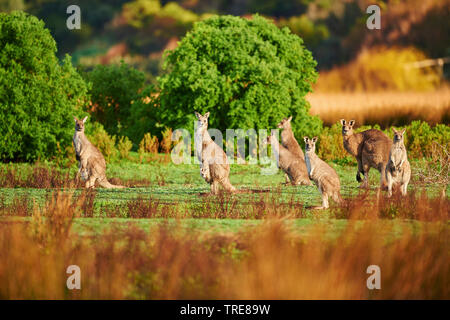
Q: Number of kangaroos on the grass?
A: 7